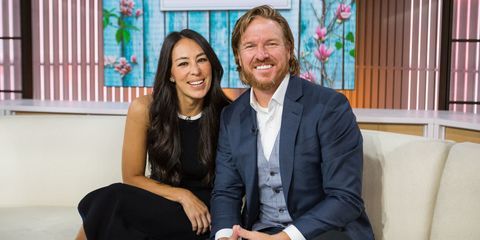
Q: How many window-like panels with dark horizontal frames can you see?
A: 2